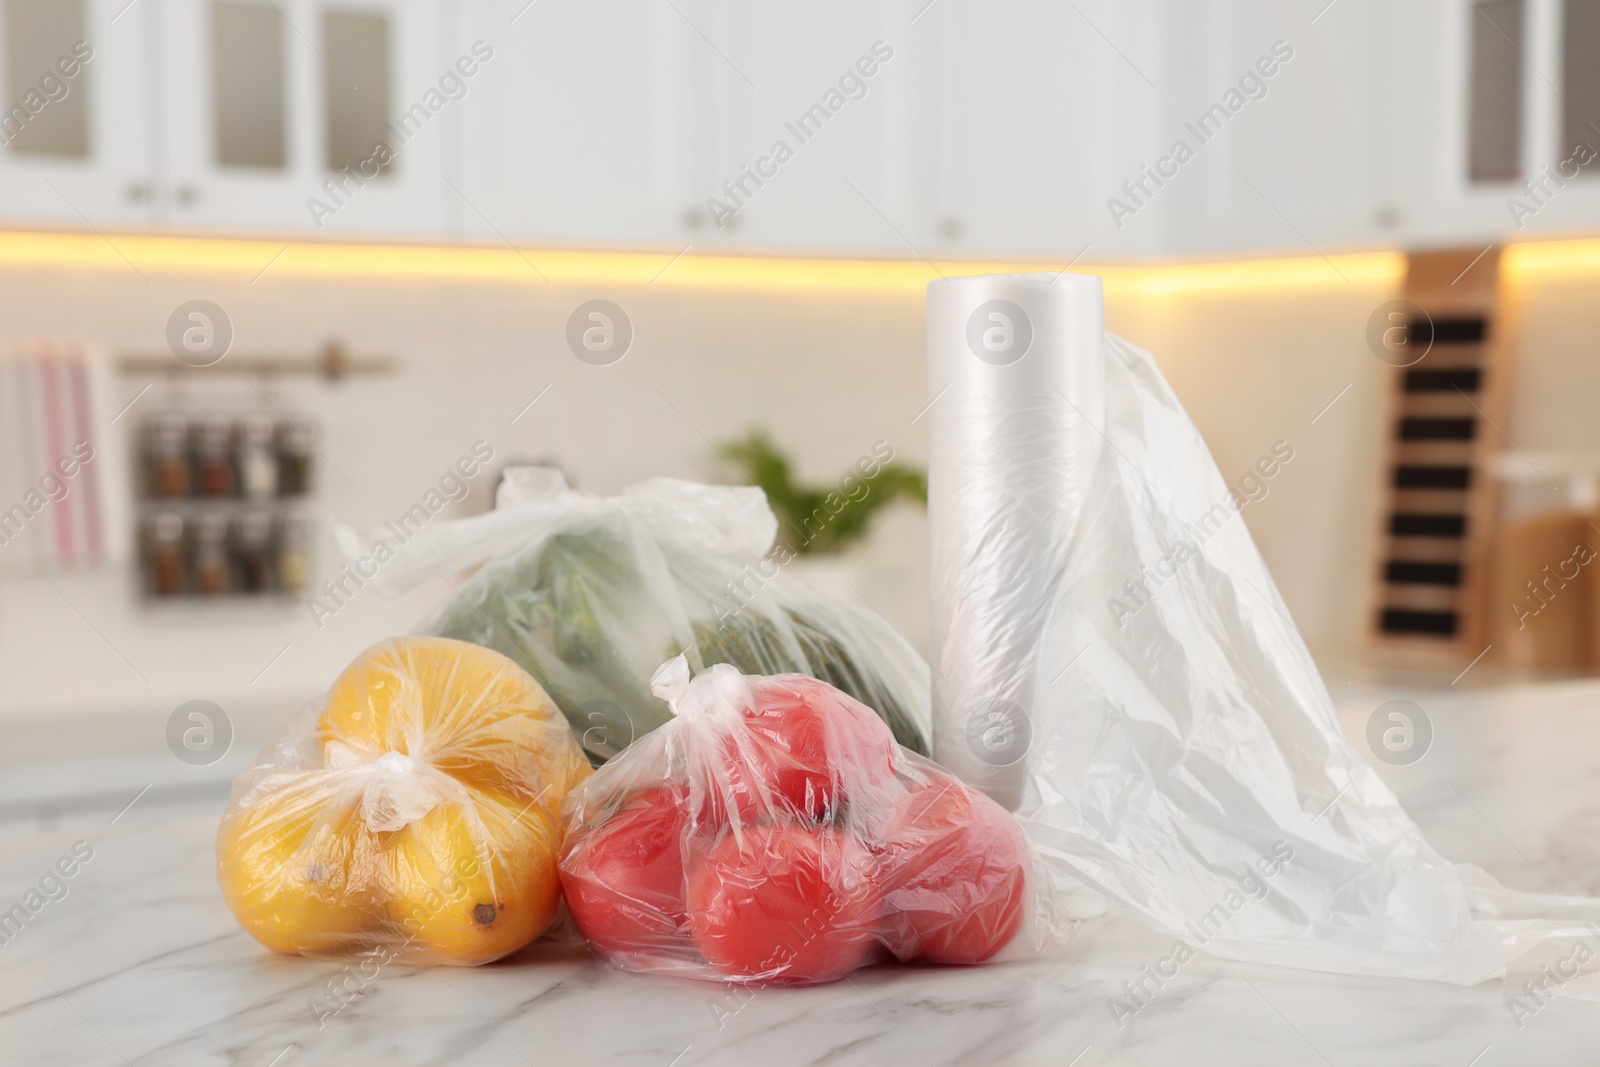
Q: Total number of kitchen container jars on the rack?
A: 8